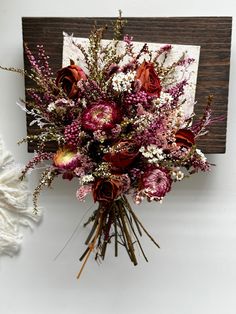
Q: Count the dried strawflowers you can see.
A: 3